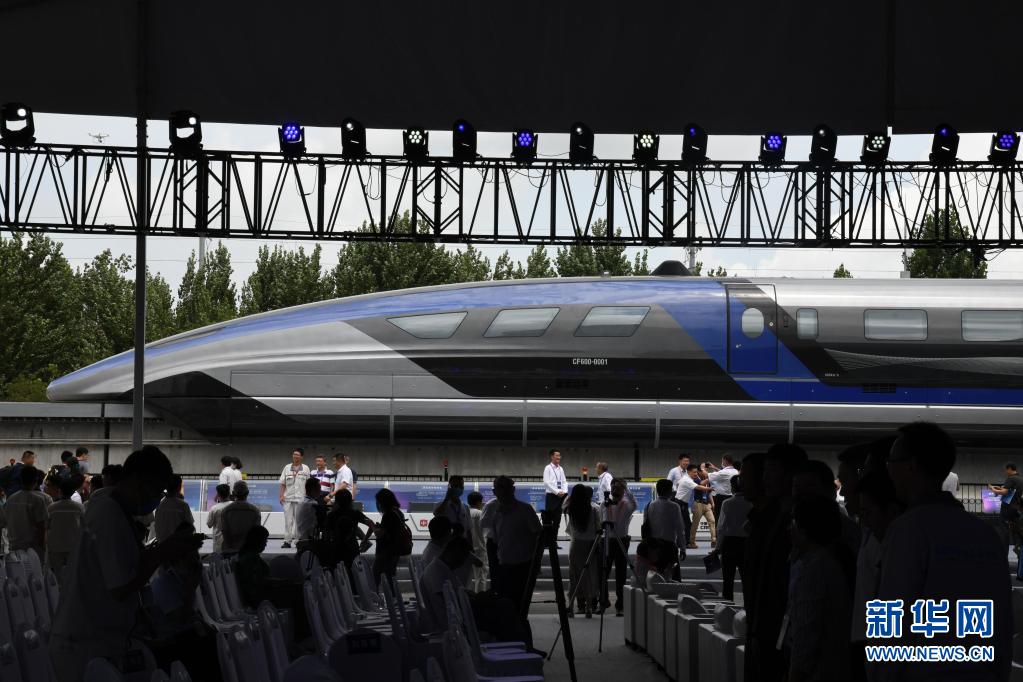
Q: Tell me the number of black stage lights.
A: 15